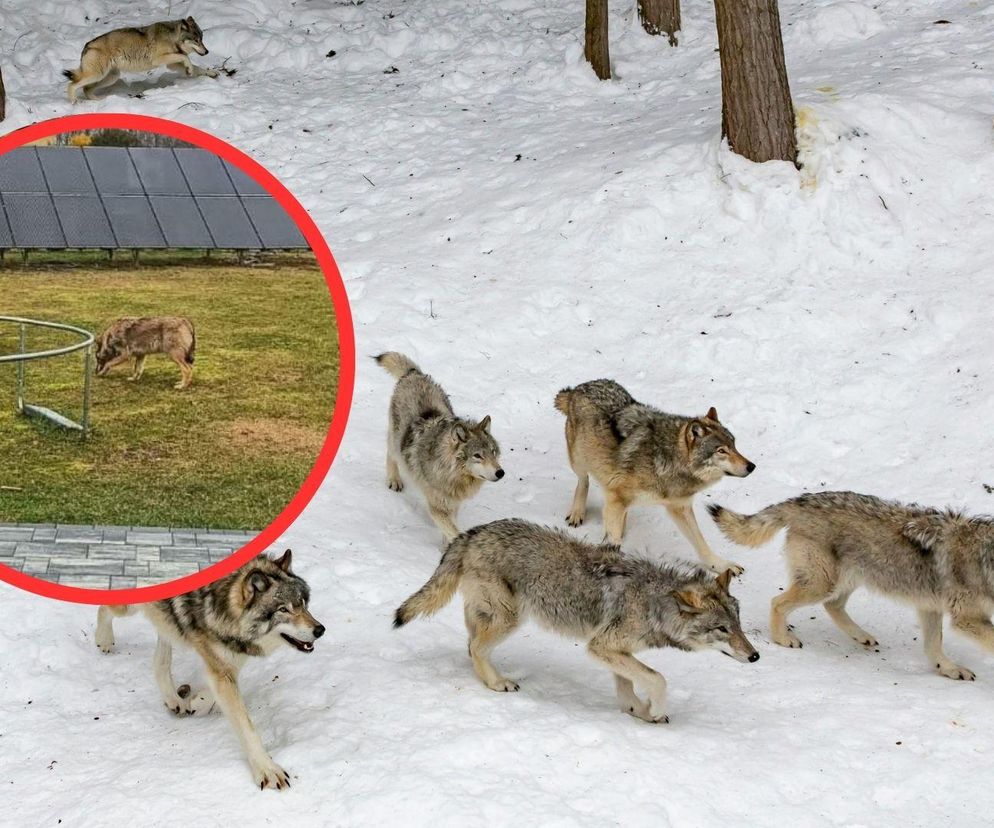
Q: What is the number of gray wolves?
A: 7